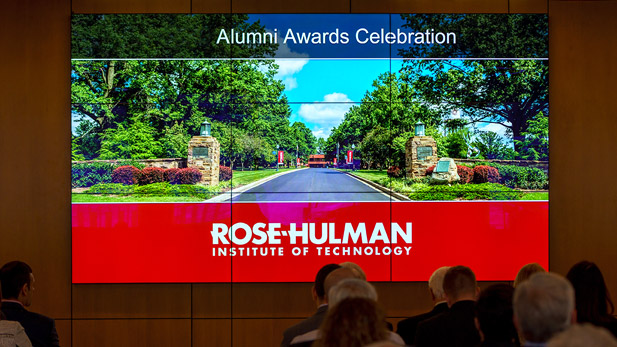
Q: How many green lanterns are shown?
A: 2